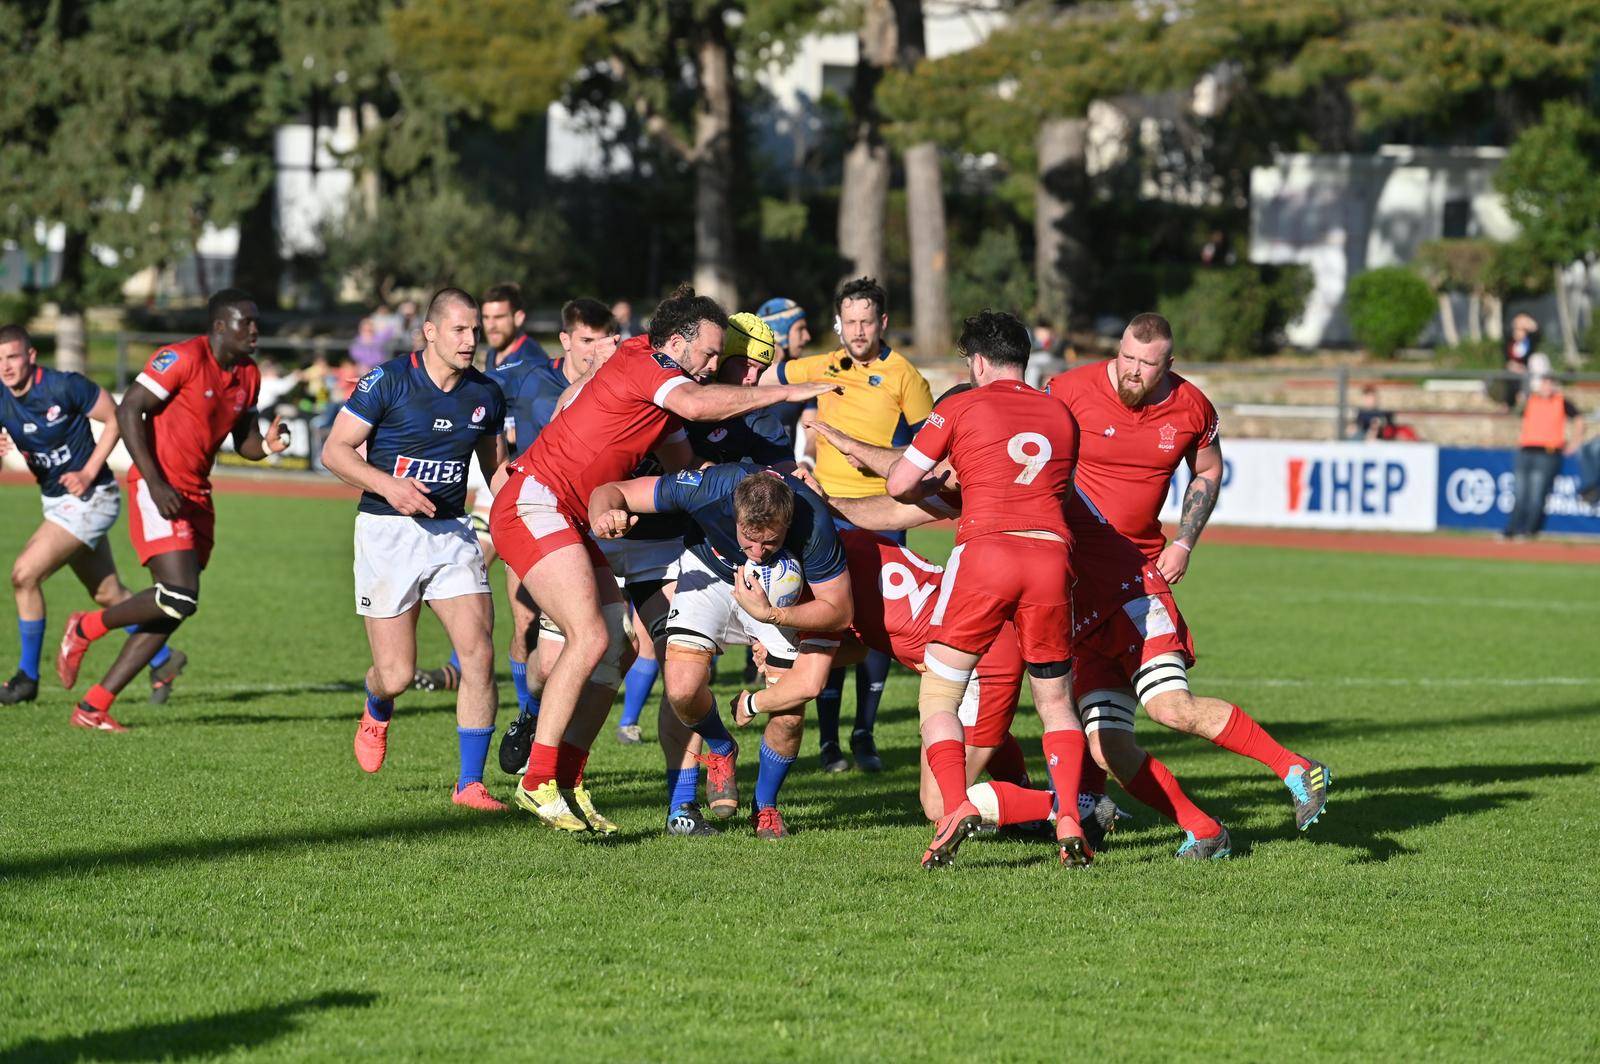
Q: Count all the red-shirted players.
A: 6